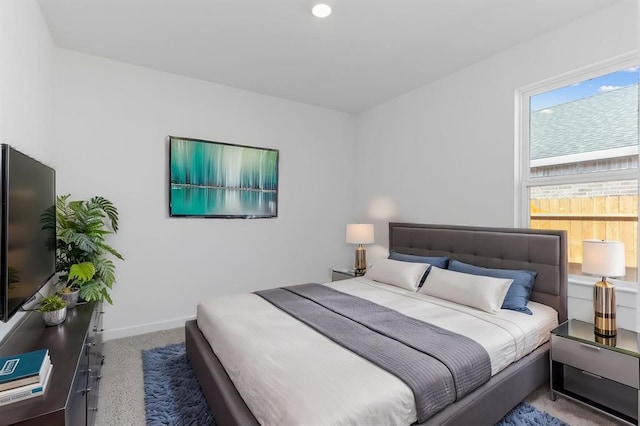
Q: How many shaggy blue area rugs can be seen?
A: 1